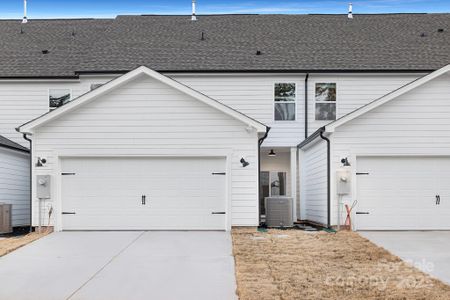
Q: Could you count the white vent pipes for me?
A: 3